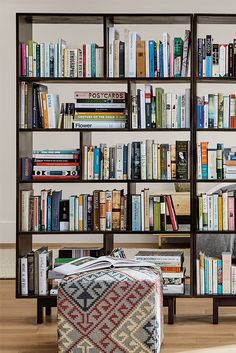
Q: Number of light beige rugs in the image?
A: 1